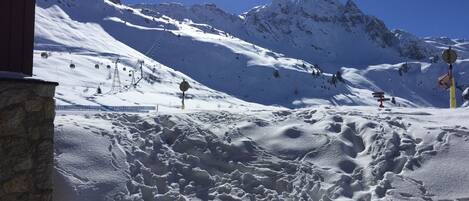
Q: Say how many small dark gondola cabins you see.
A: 6